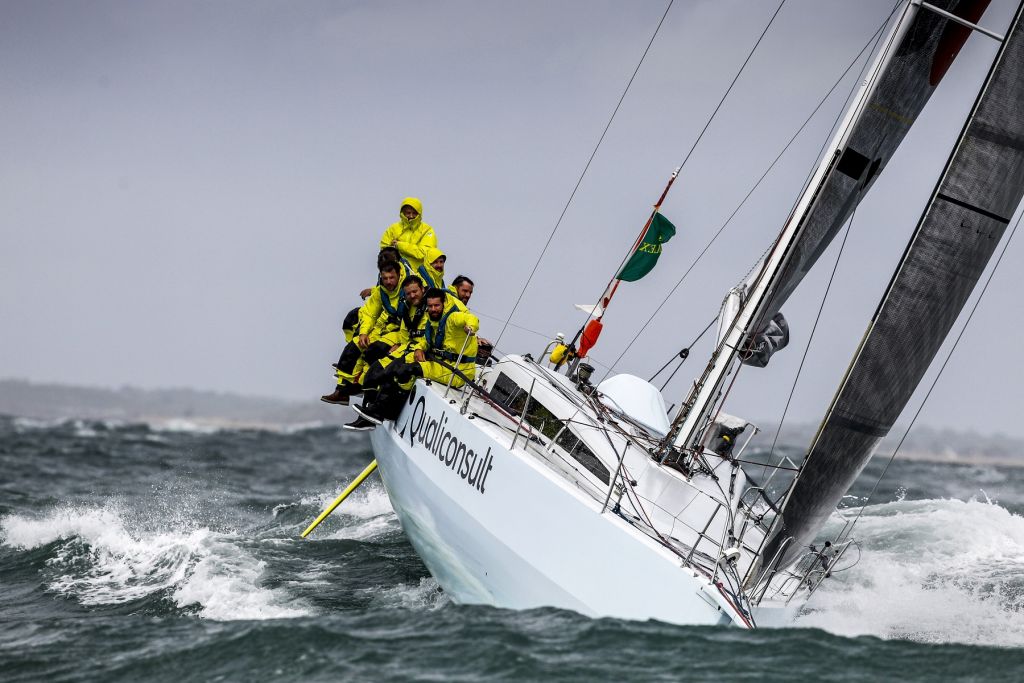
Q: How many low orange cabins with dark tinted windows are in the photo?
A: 0